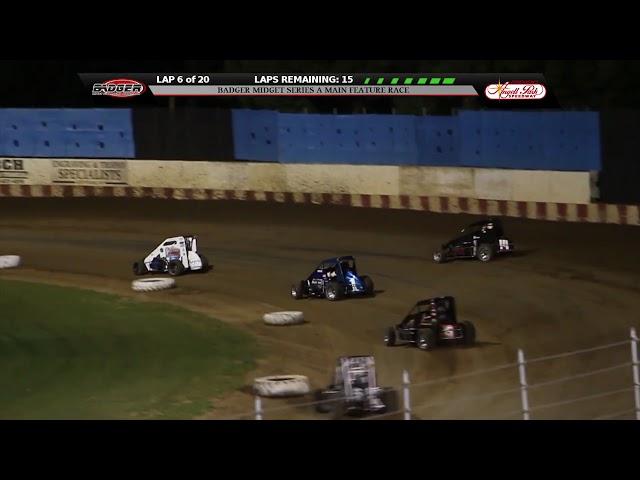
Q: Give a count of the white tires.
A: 4